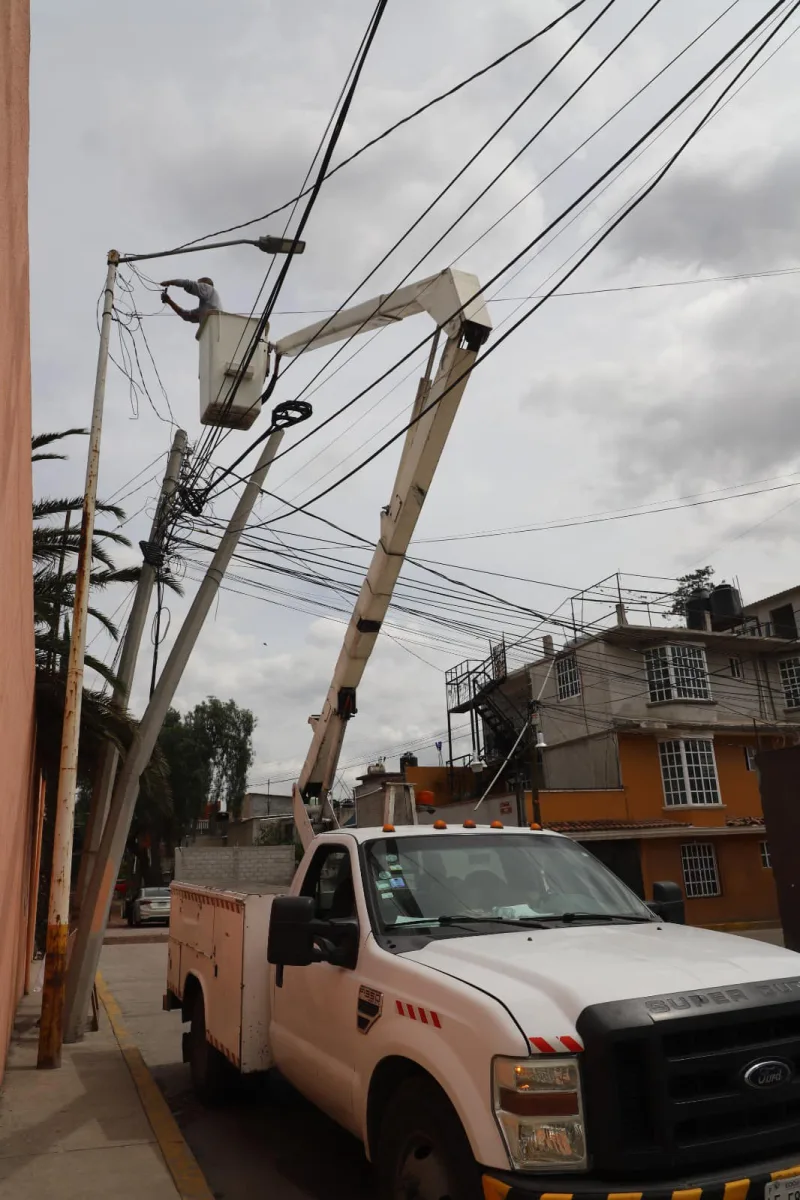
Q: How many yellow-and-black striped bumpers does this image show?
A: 1